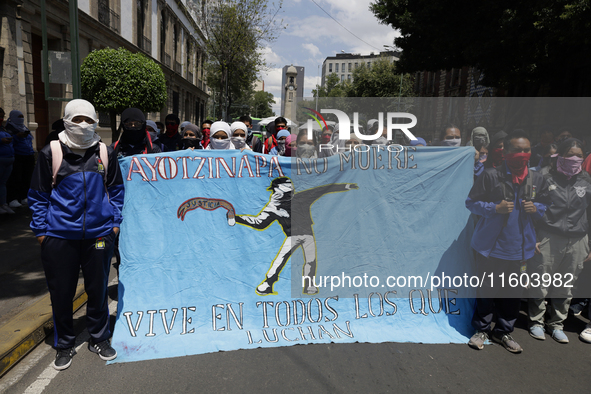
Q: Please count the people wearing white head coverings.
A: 3